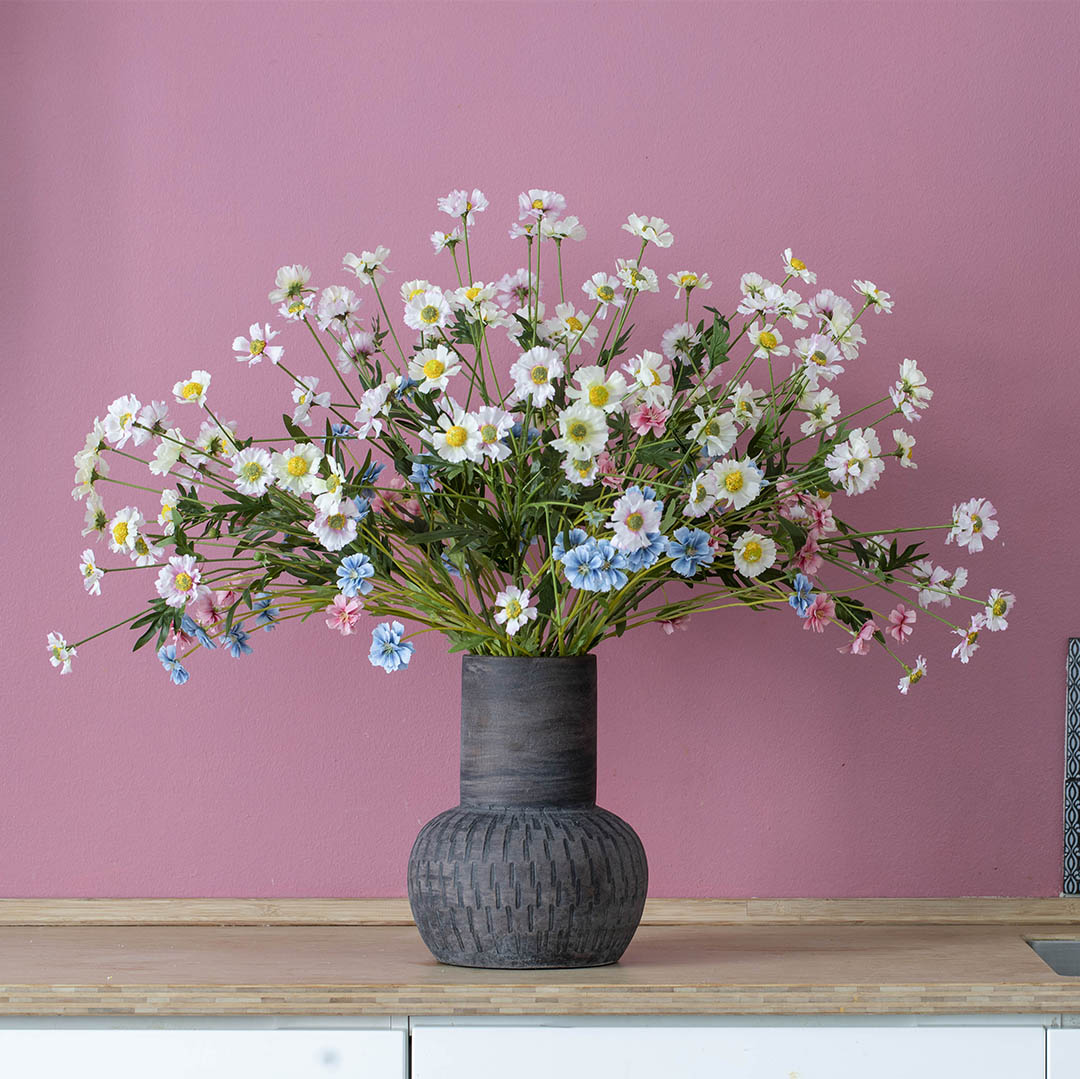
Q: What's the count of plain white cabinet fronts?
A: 3